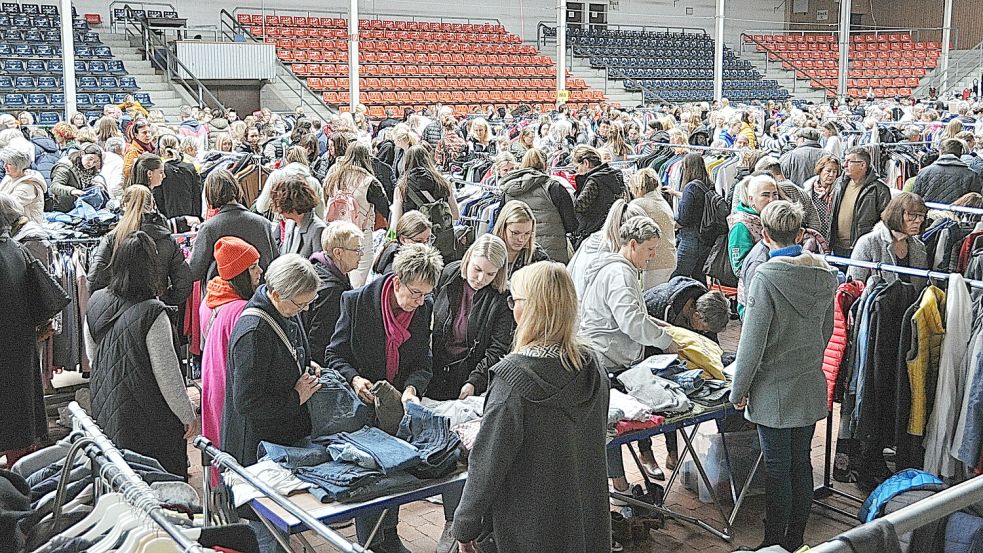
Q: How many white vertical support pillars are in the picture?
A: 6